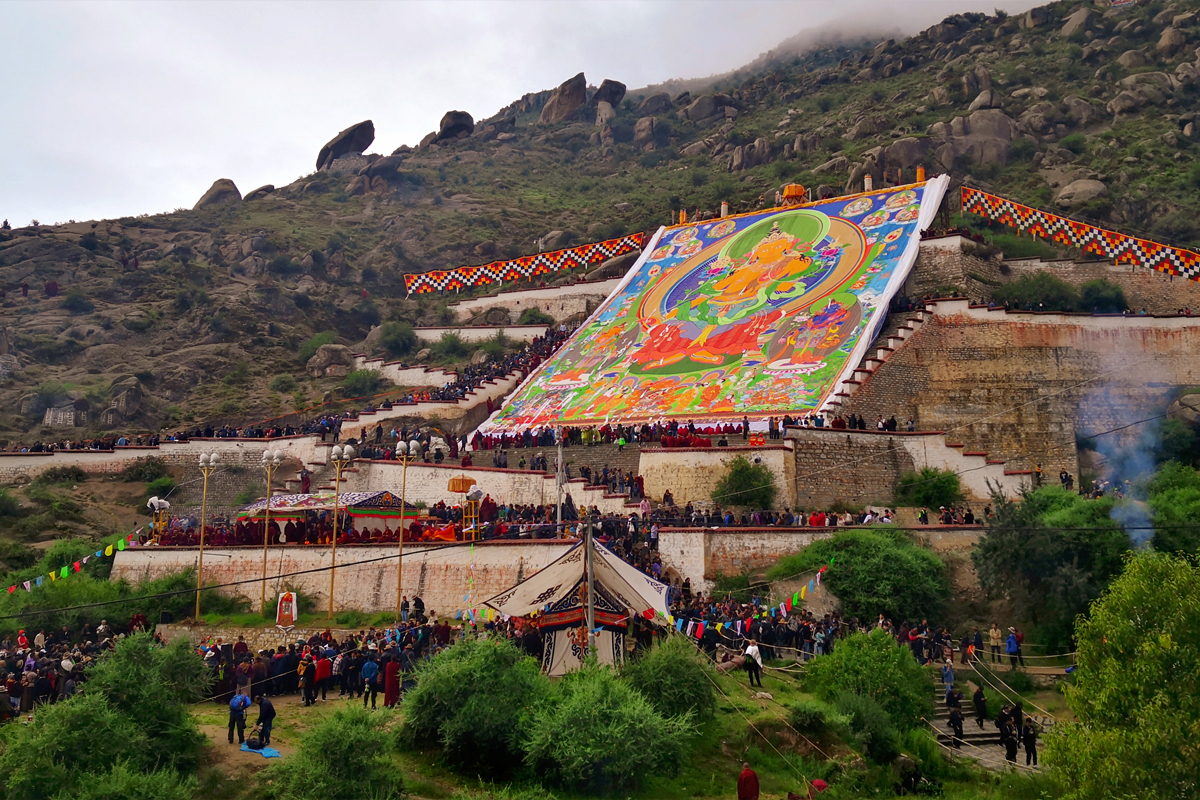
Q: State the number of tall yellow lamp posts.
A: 4